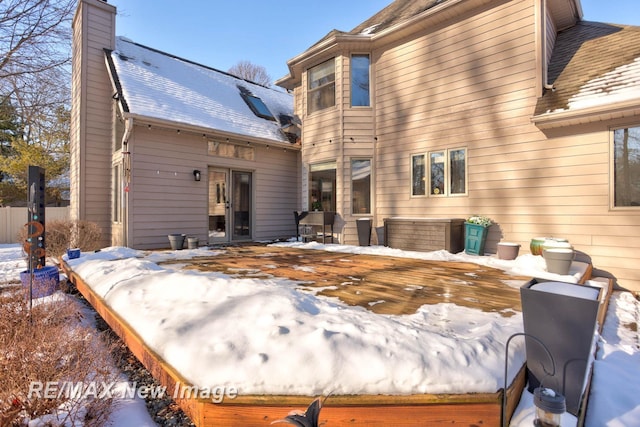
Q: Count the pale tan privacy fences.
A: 1